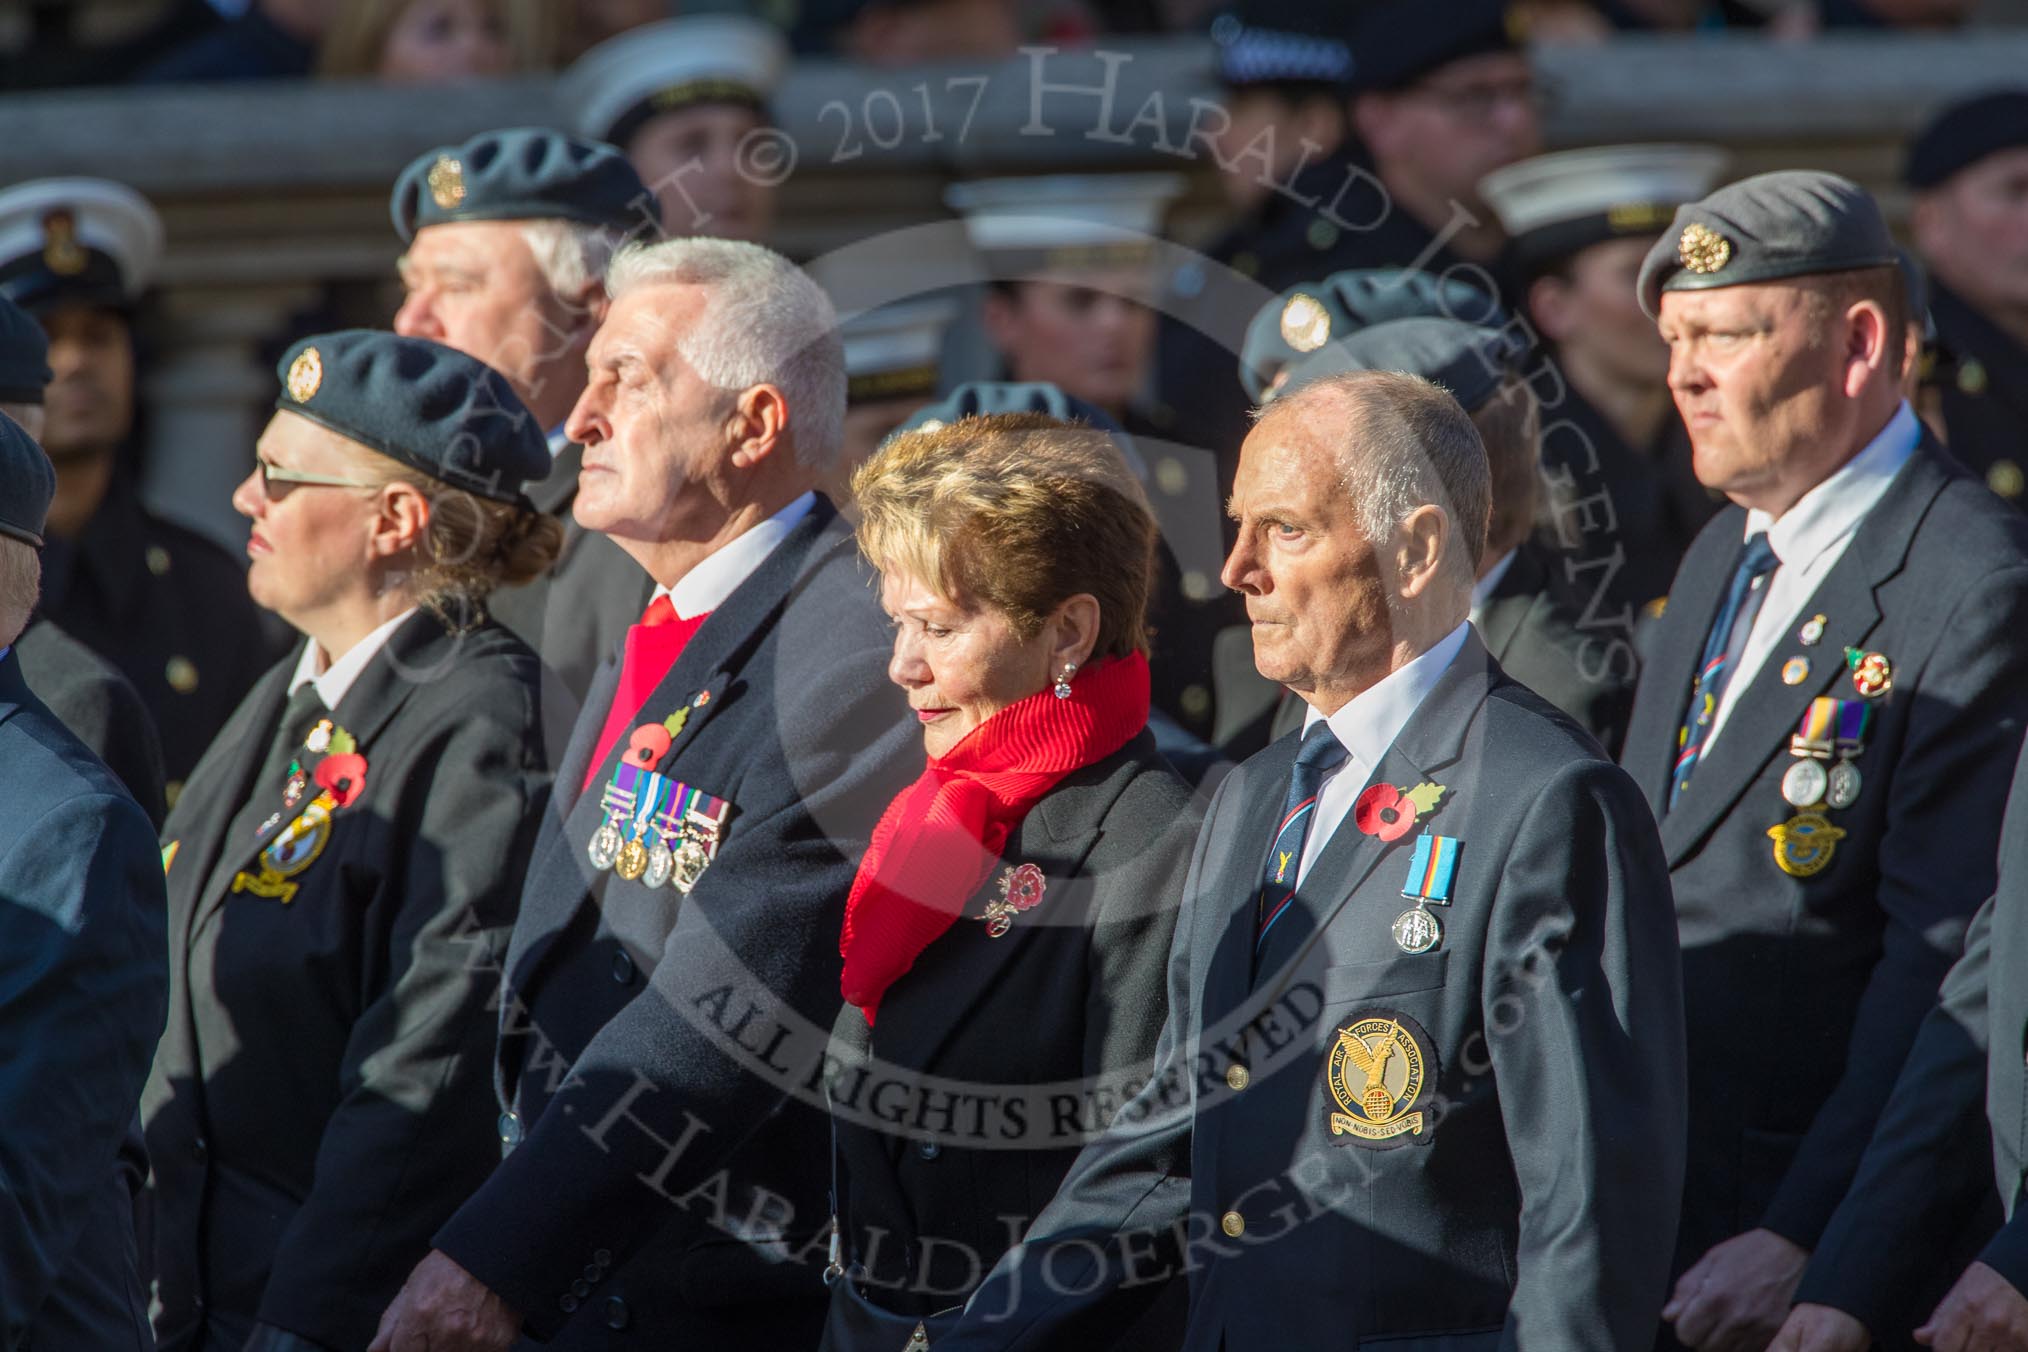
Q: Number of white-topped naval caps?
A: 5